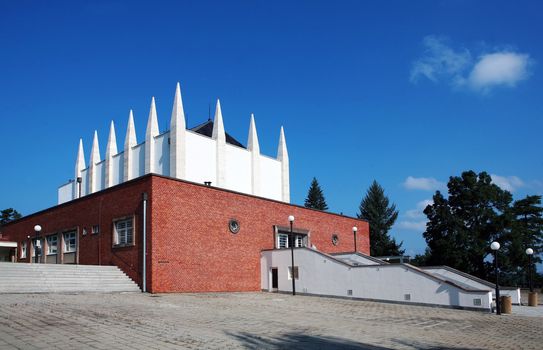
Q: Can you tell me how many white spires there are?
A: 9